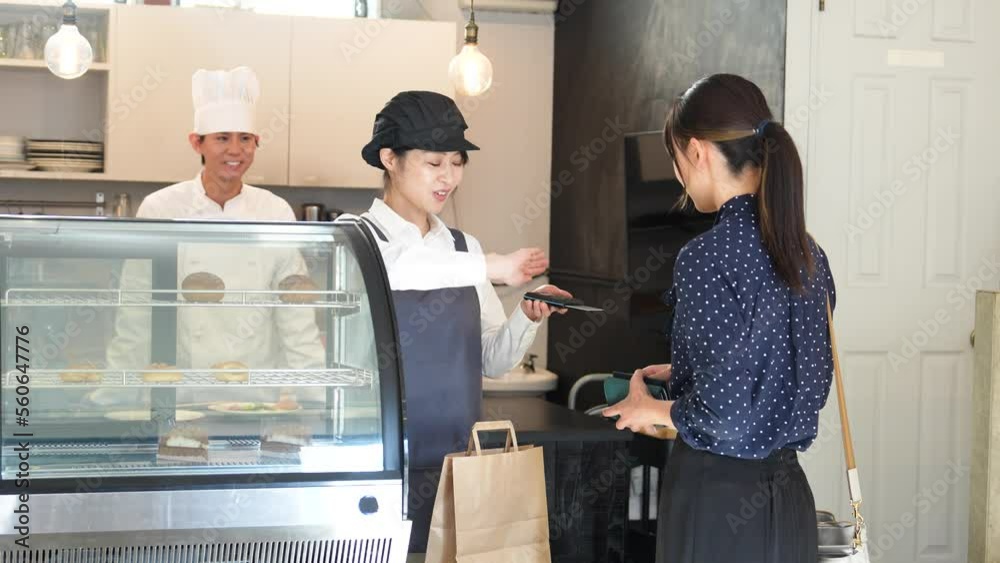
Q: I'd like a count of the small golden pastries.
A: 3